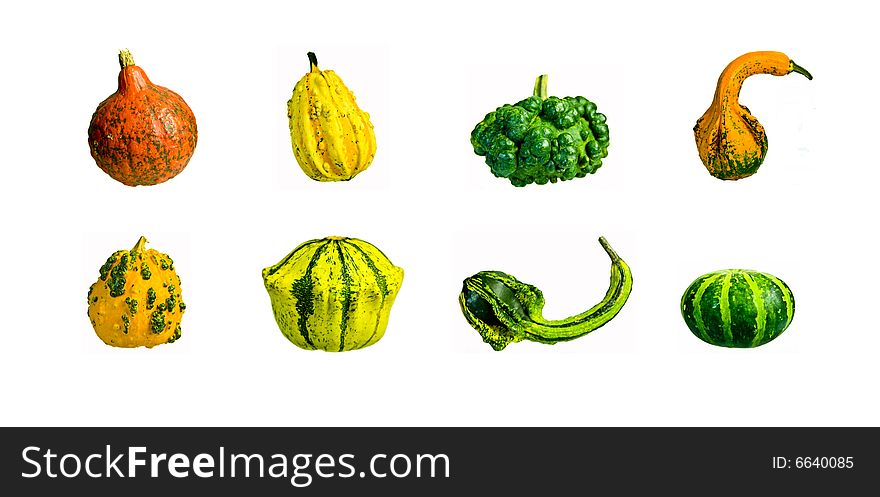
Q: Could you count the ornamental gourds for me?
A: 8